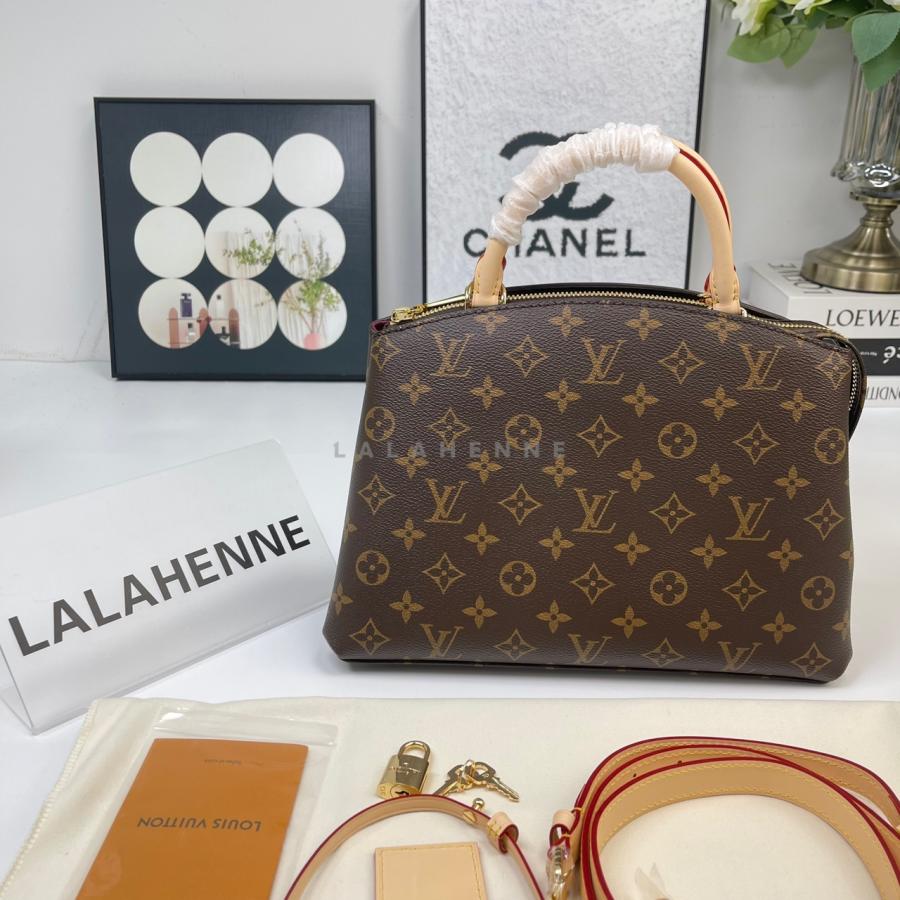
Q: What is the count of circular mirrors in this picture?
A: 9